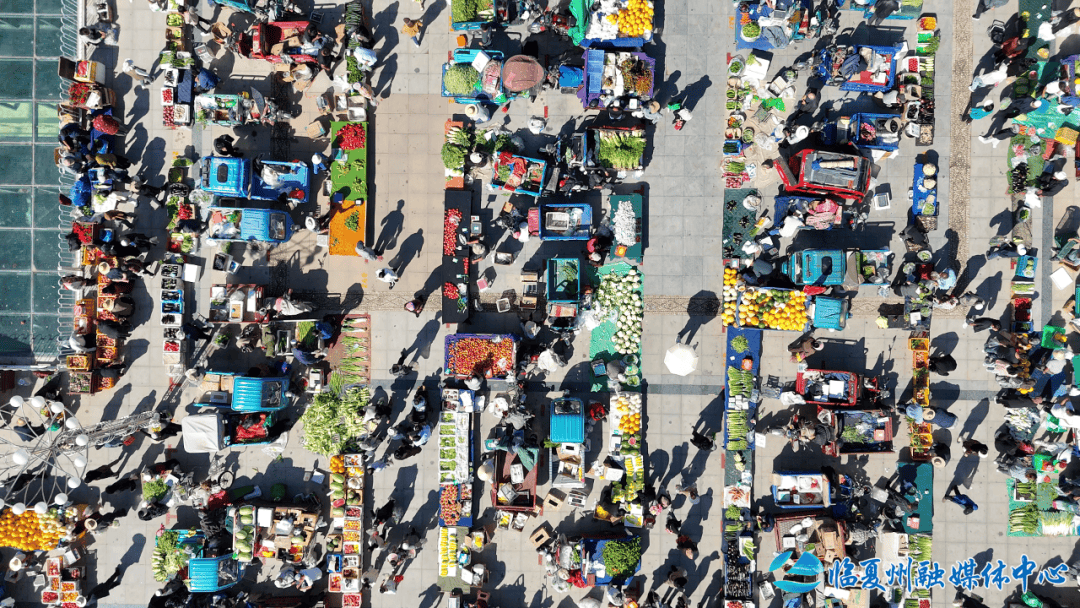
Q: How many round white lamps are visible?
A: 12